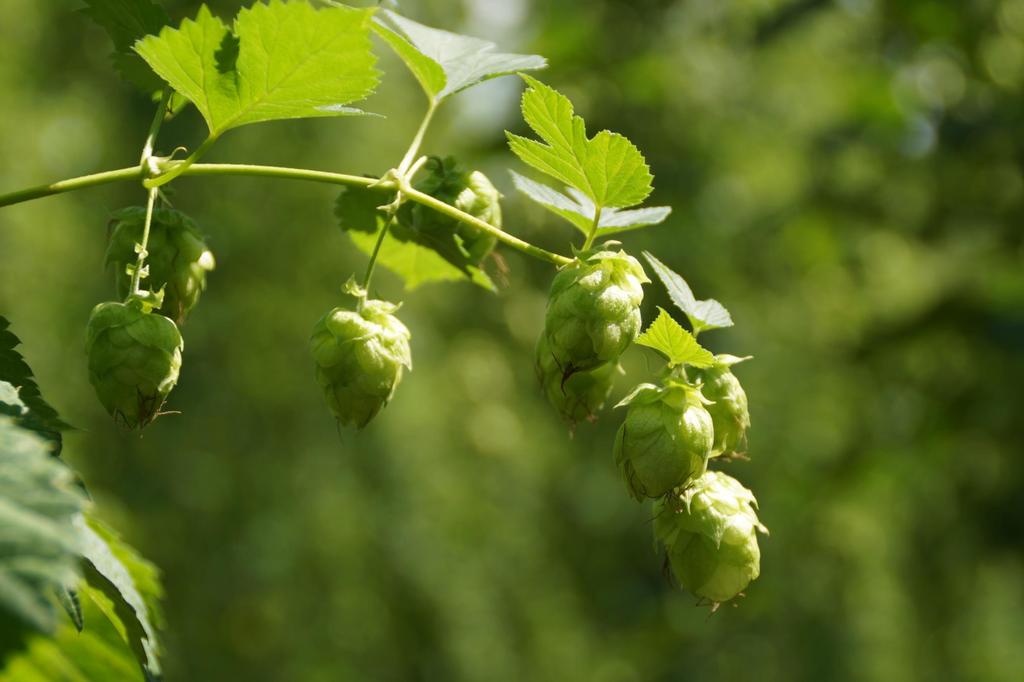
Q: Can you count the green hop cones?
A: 9